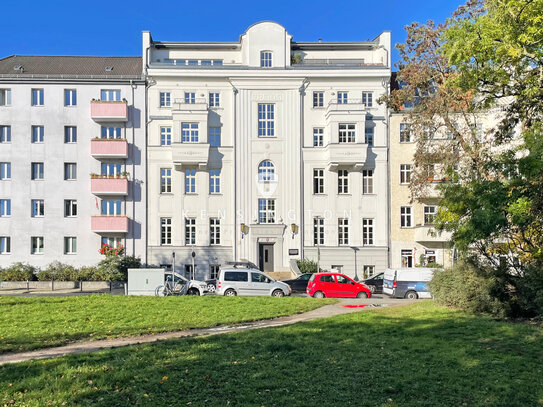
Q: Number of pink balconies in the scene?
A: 4